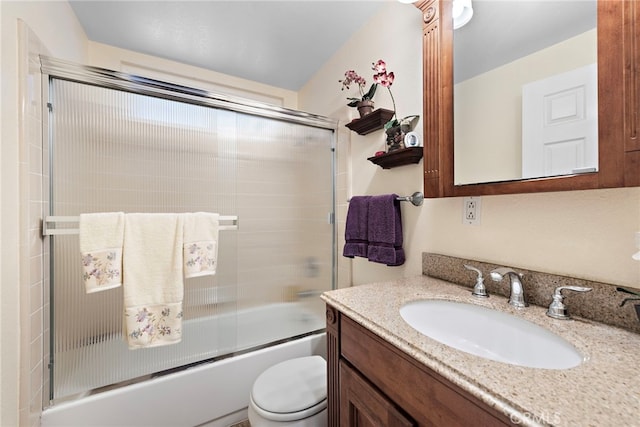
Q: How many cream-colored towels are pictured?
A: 3